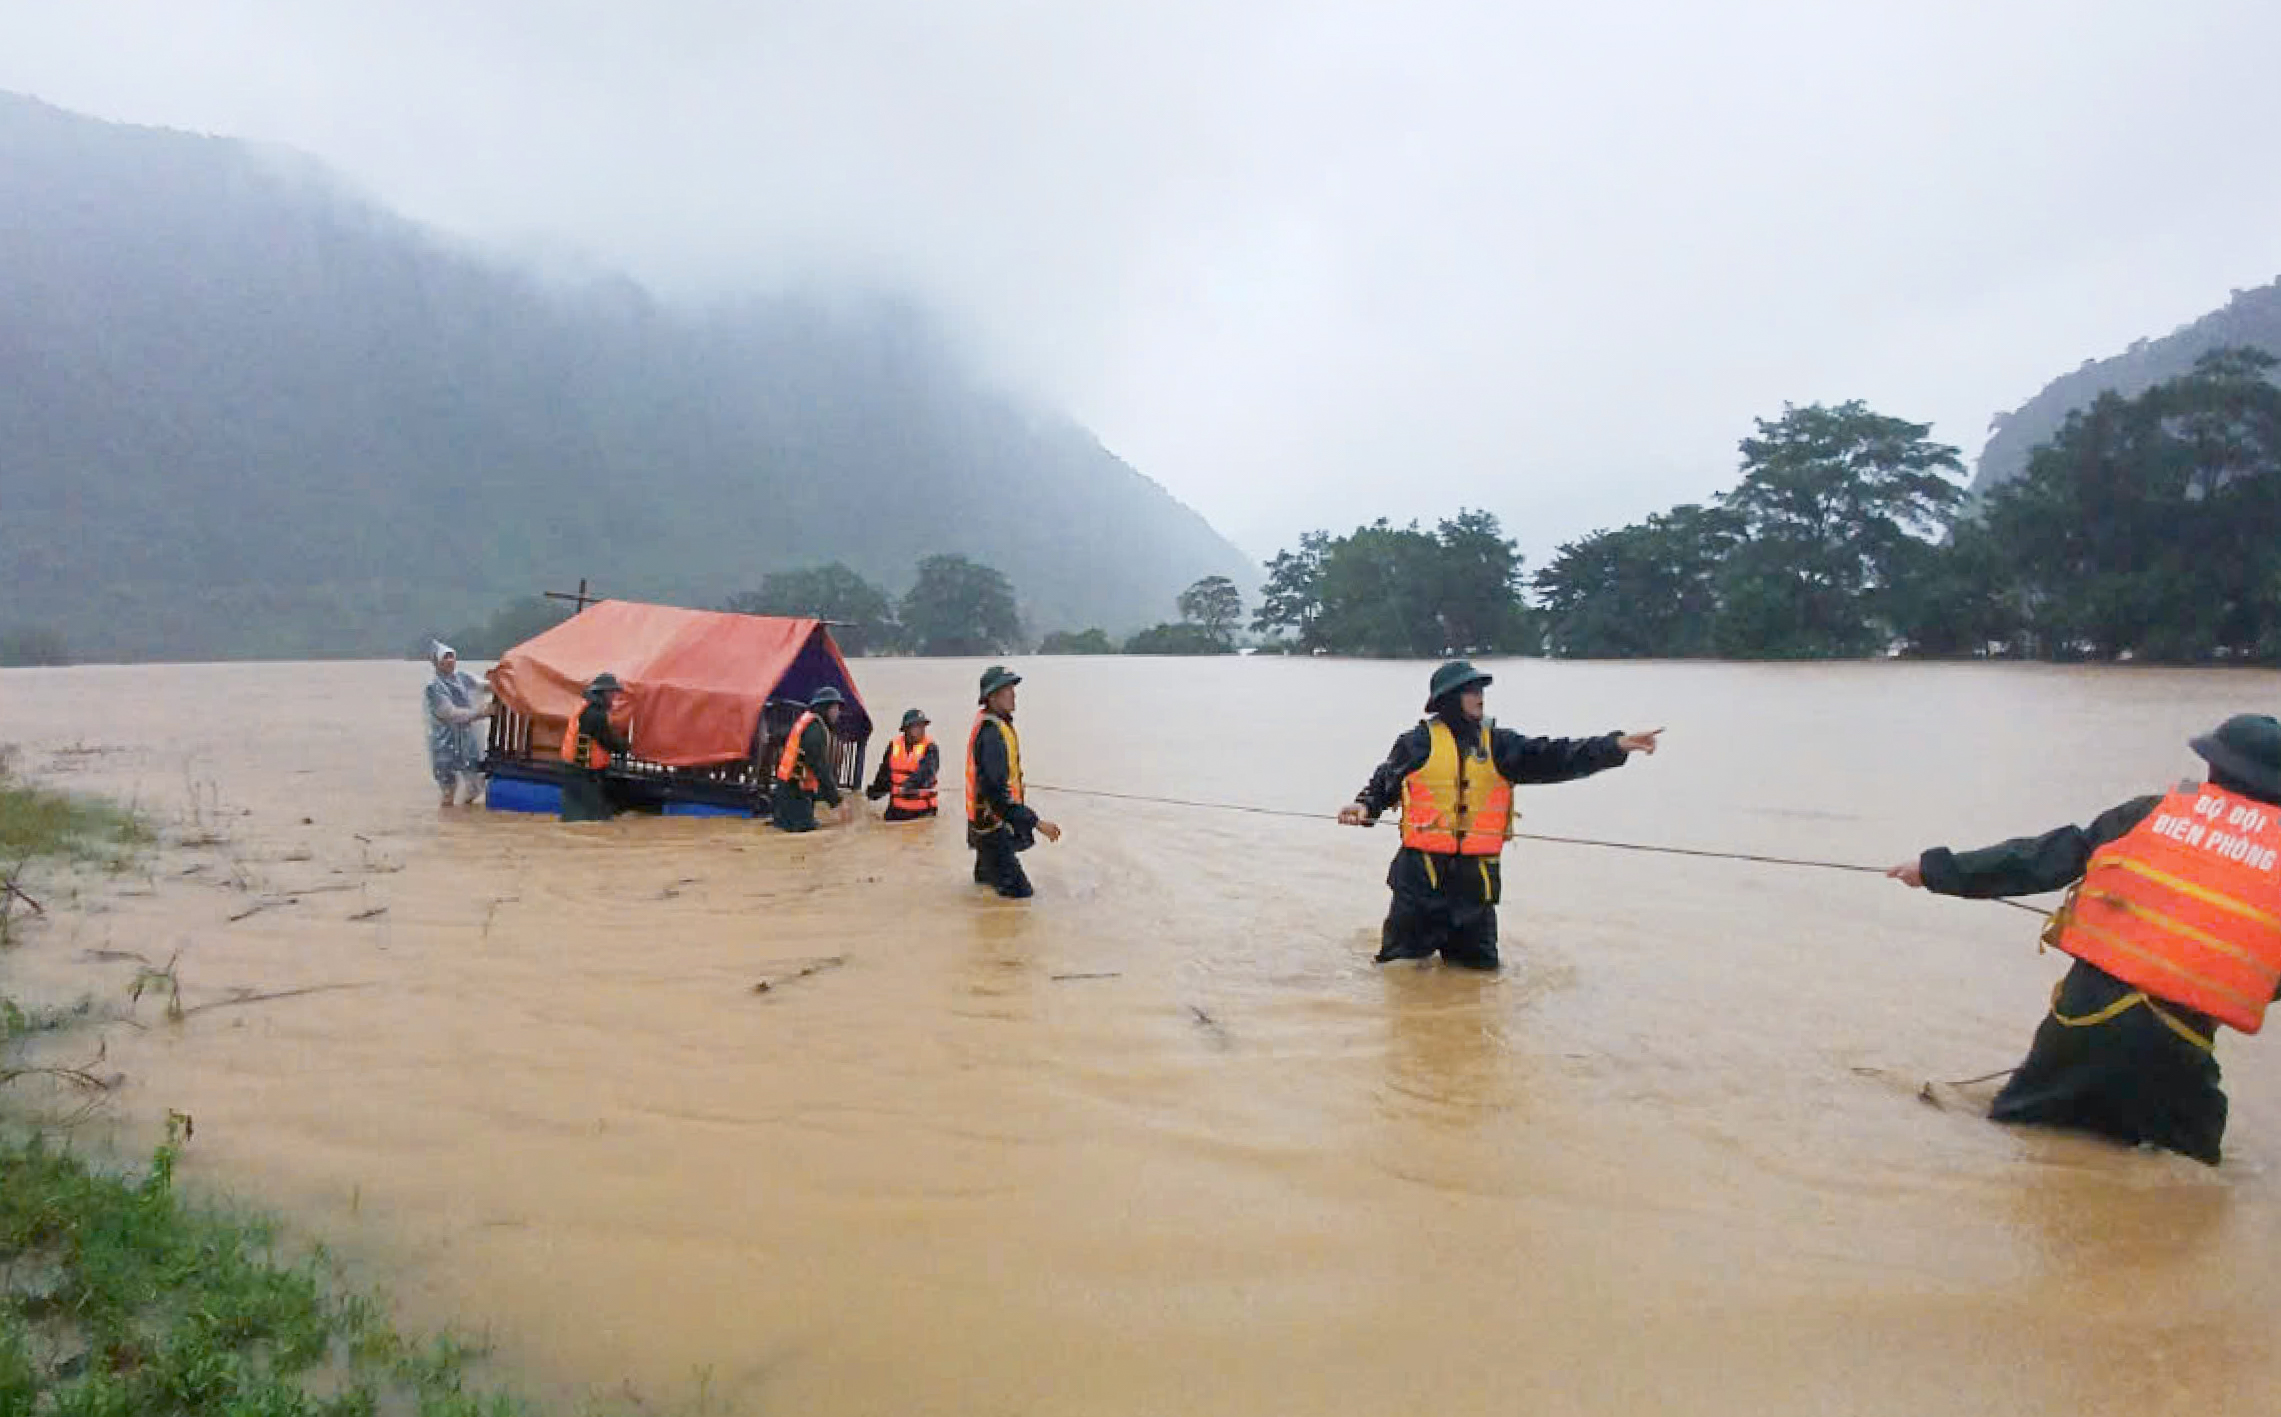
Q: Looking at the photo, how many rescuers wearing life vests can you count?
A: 6